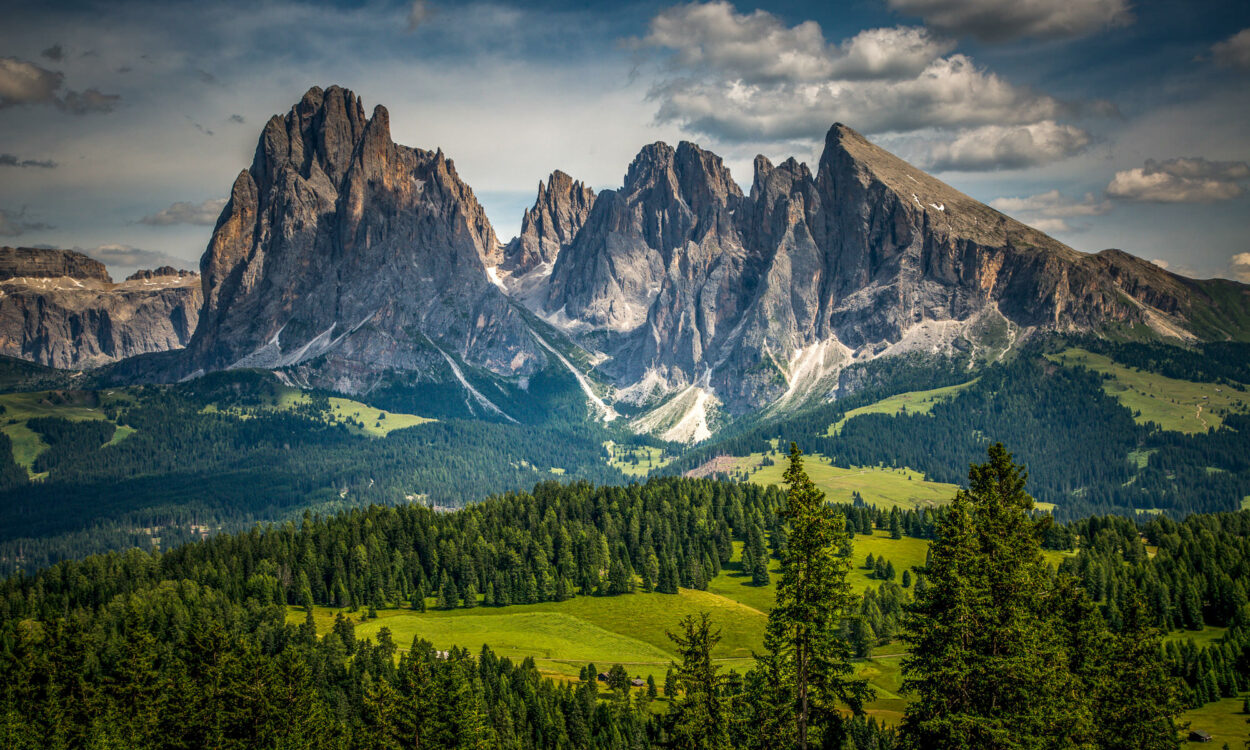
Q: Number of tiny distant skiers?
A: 0